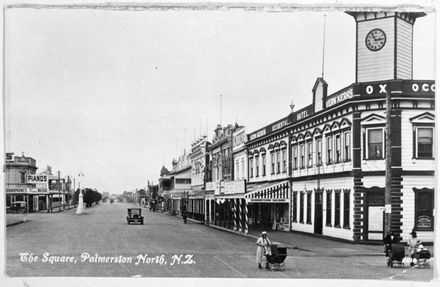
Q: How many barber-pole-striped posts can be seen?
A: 3